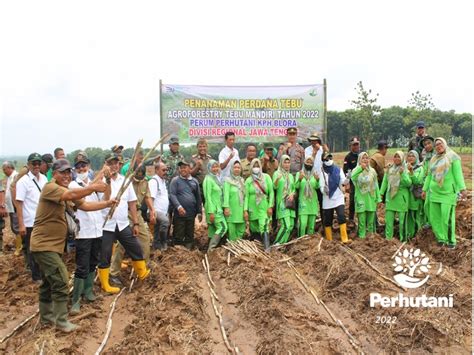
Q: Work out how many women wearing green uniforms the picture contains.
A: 10